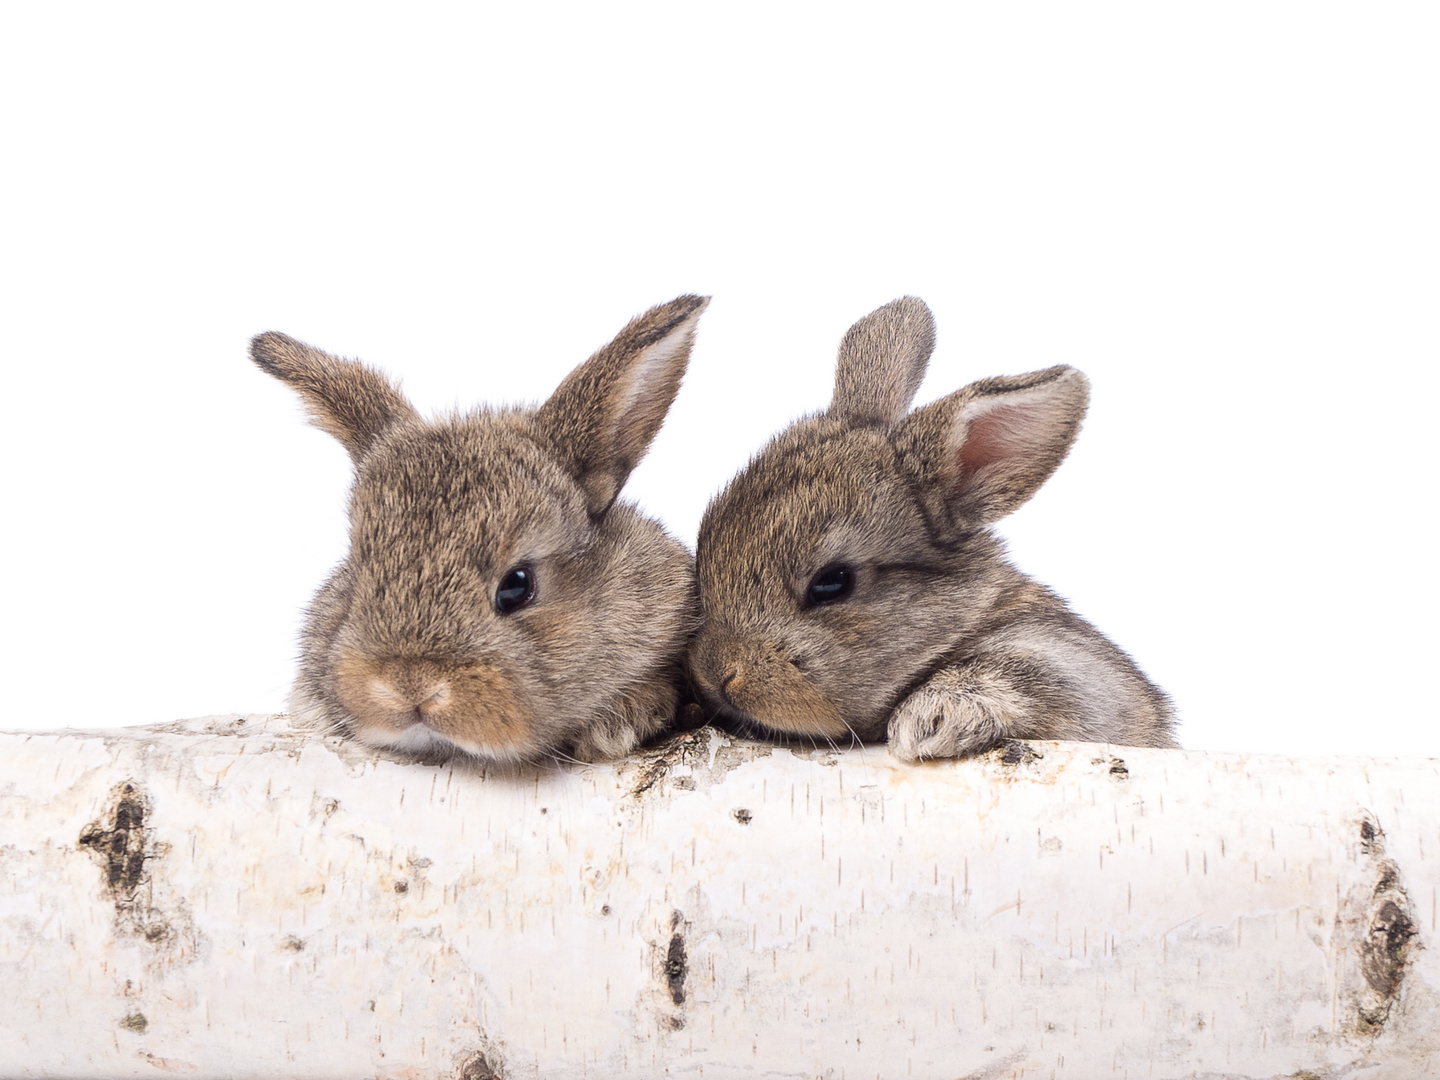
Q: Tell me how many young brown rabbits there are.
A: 2